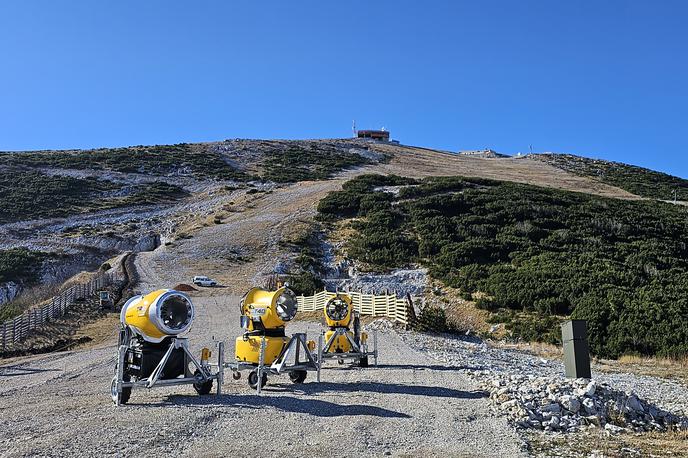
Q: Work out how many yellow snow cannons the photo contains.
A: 3